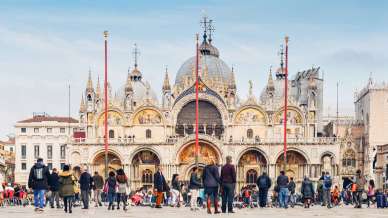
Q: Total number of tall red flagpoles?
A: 3